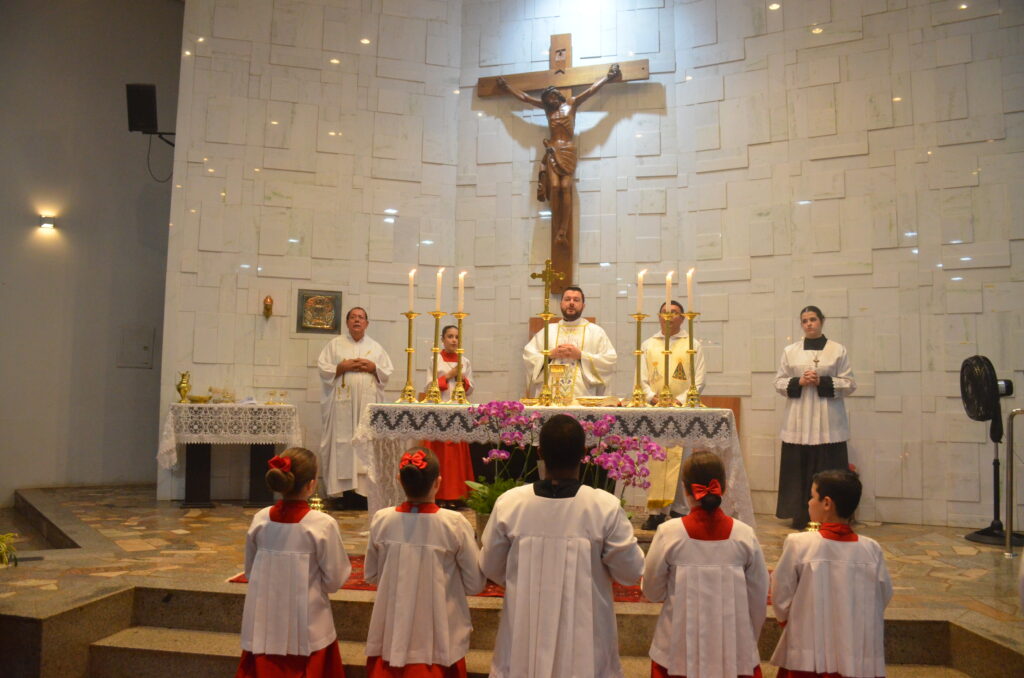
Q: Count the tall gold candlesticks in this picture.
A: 6